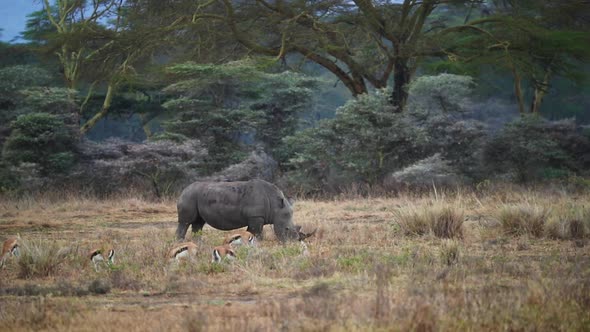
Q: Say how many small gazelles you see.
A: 5